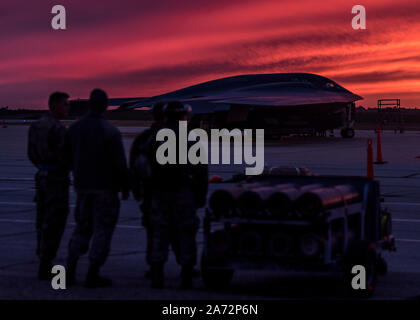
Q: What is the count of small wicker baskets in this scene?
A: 0